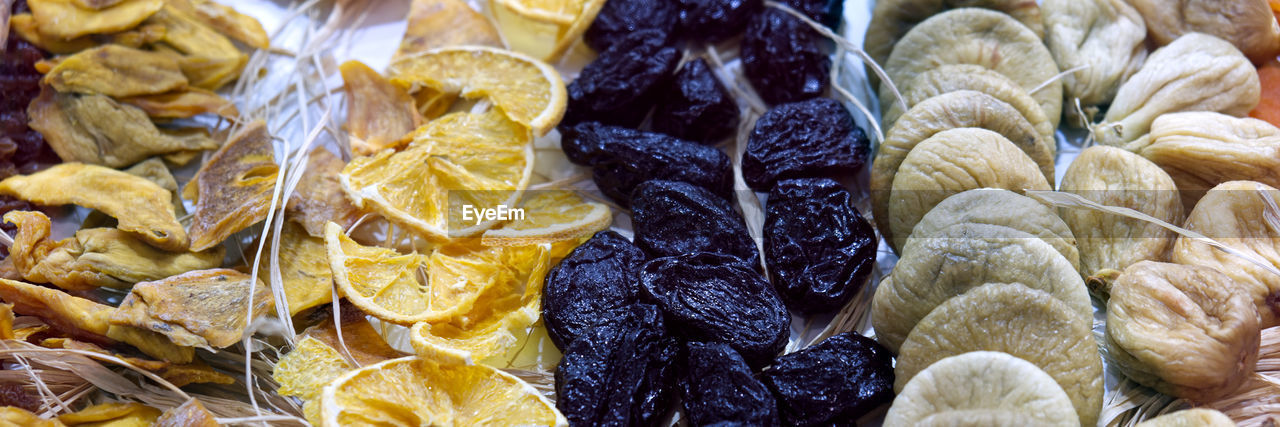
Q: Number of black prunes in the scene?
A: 15